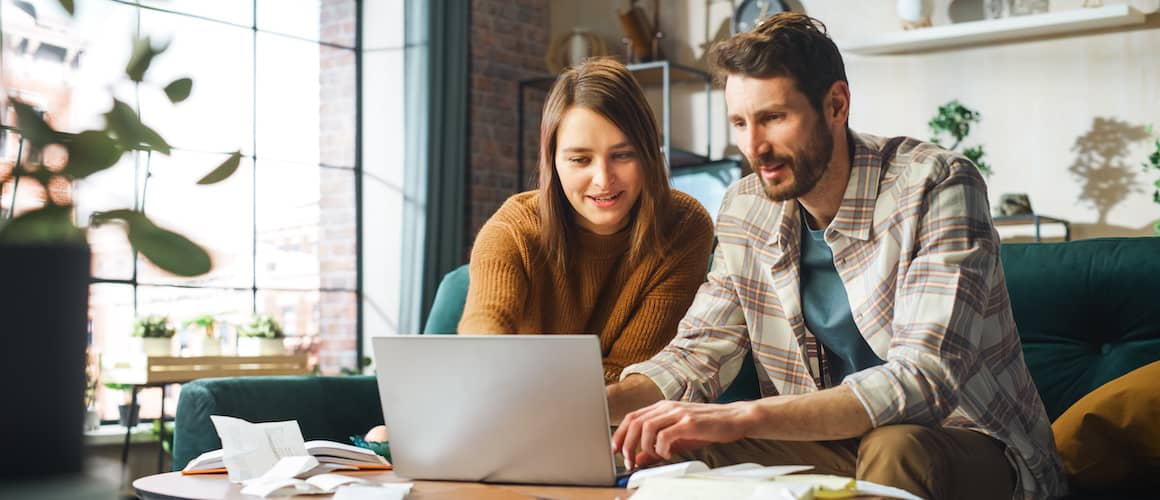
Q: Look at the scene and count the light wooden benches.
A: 1